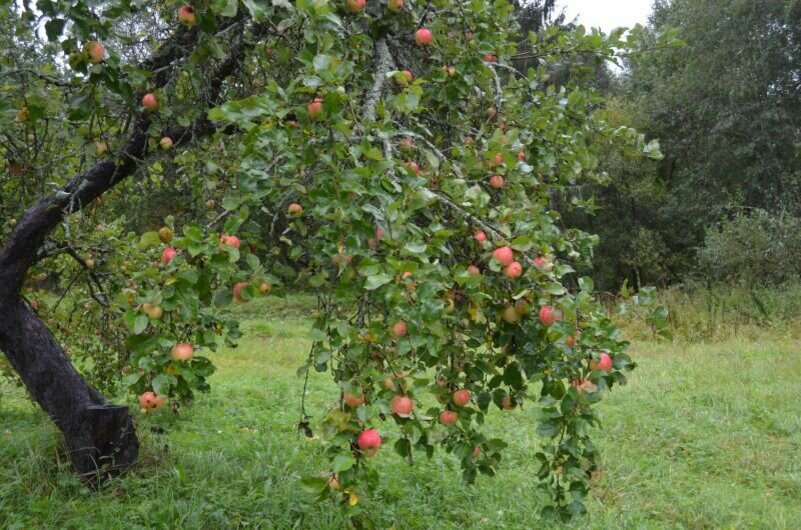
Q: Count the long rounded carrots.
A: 0